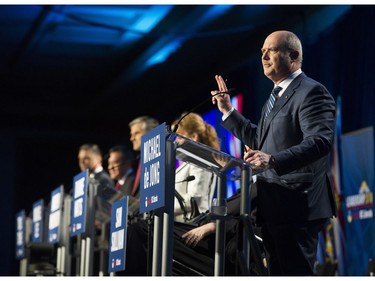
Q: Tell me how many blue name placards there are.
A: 6